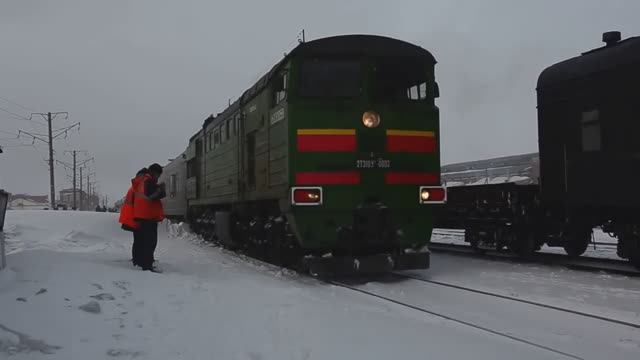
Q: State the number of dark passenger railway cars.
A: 1